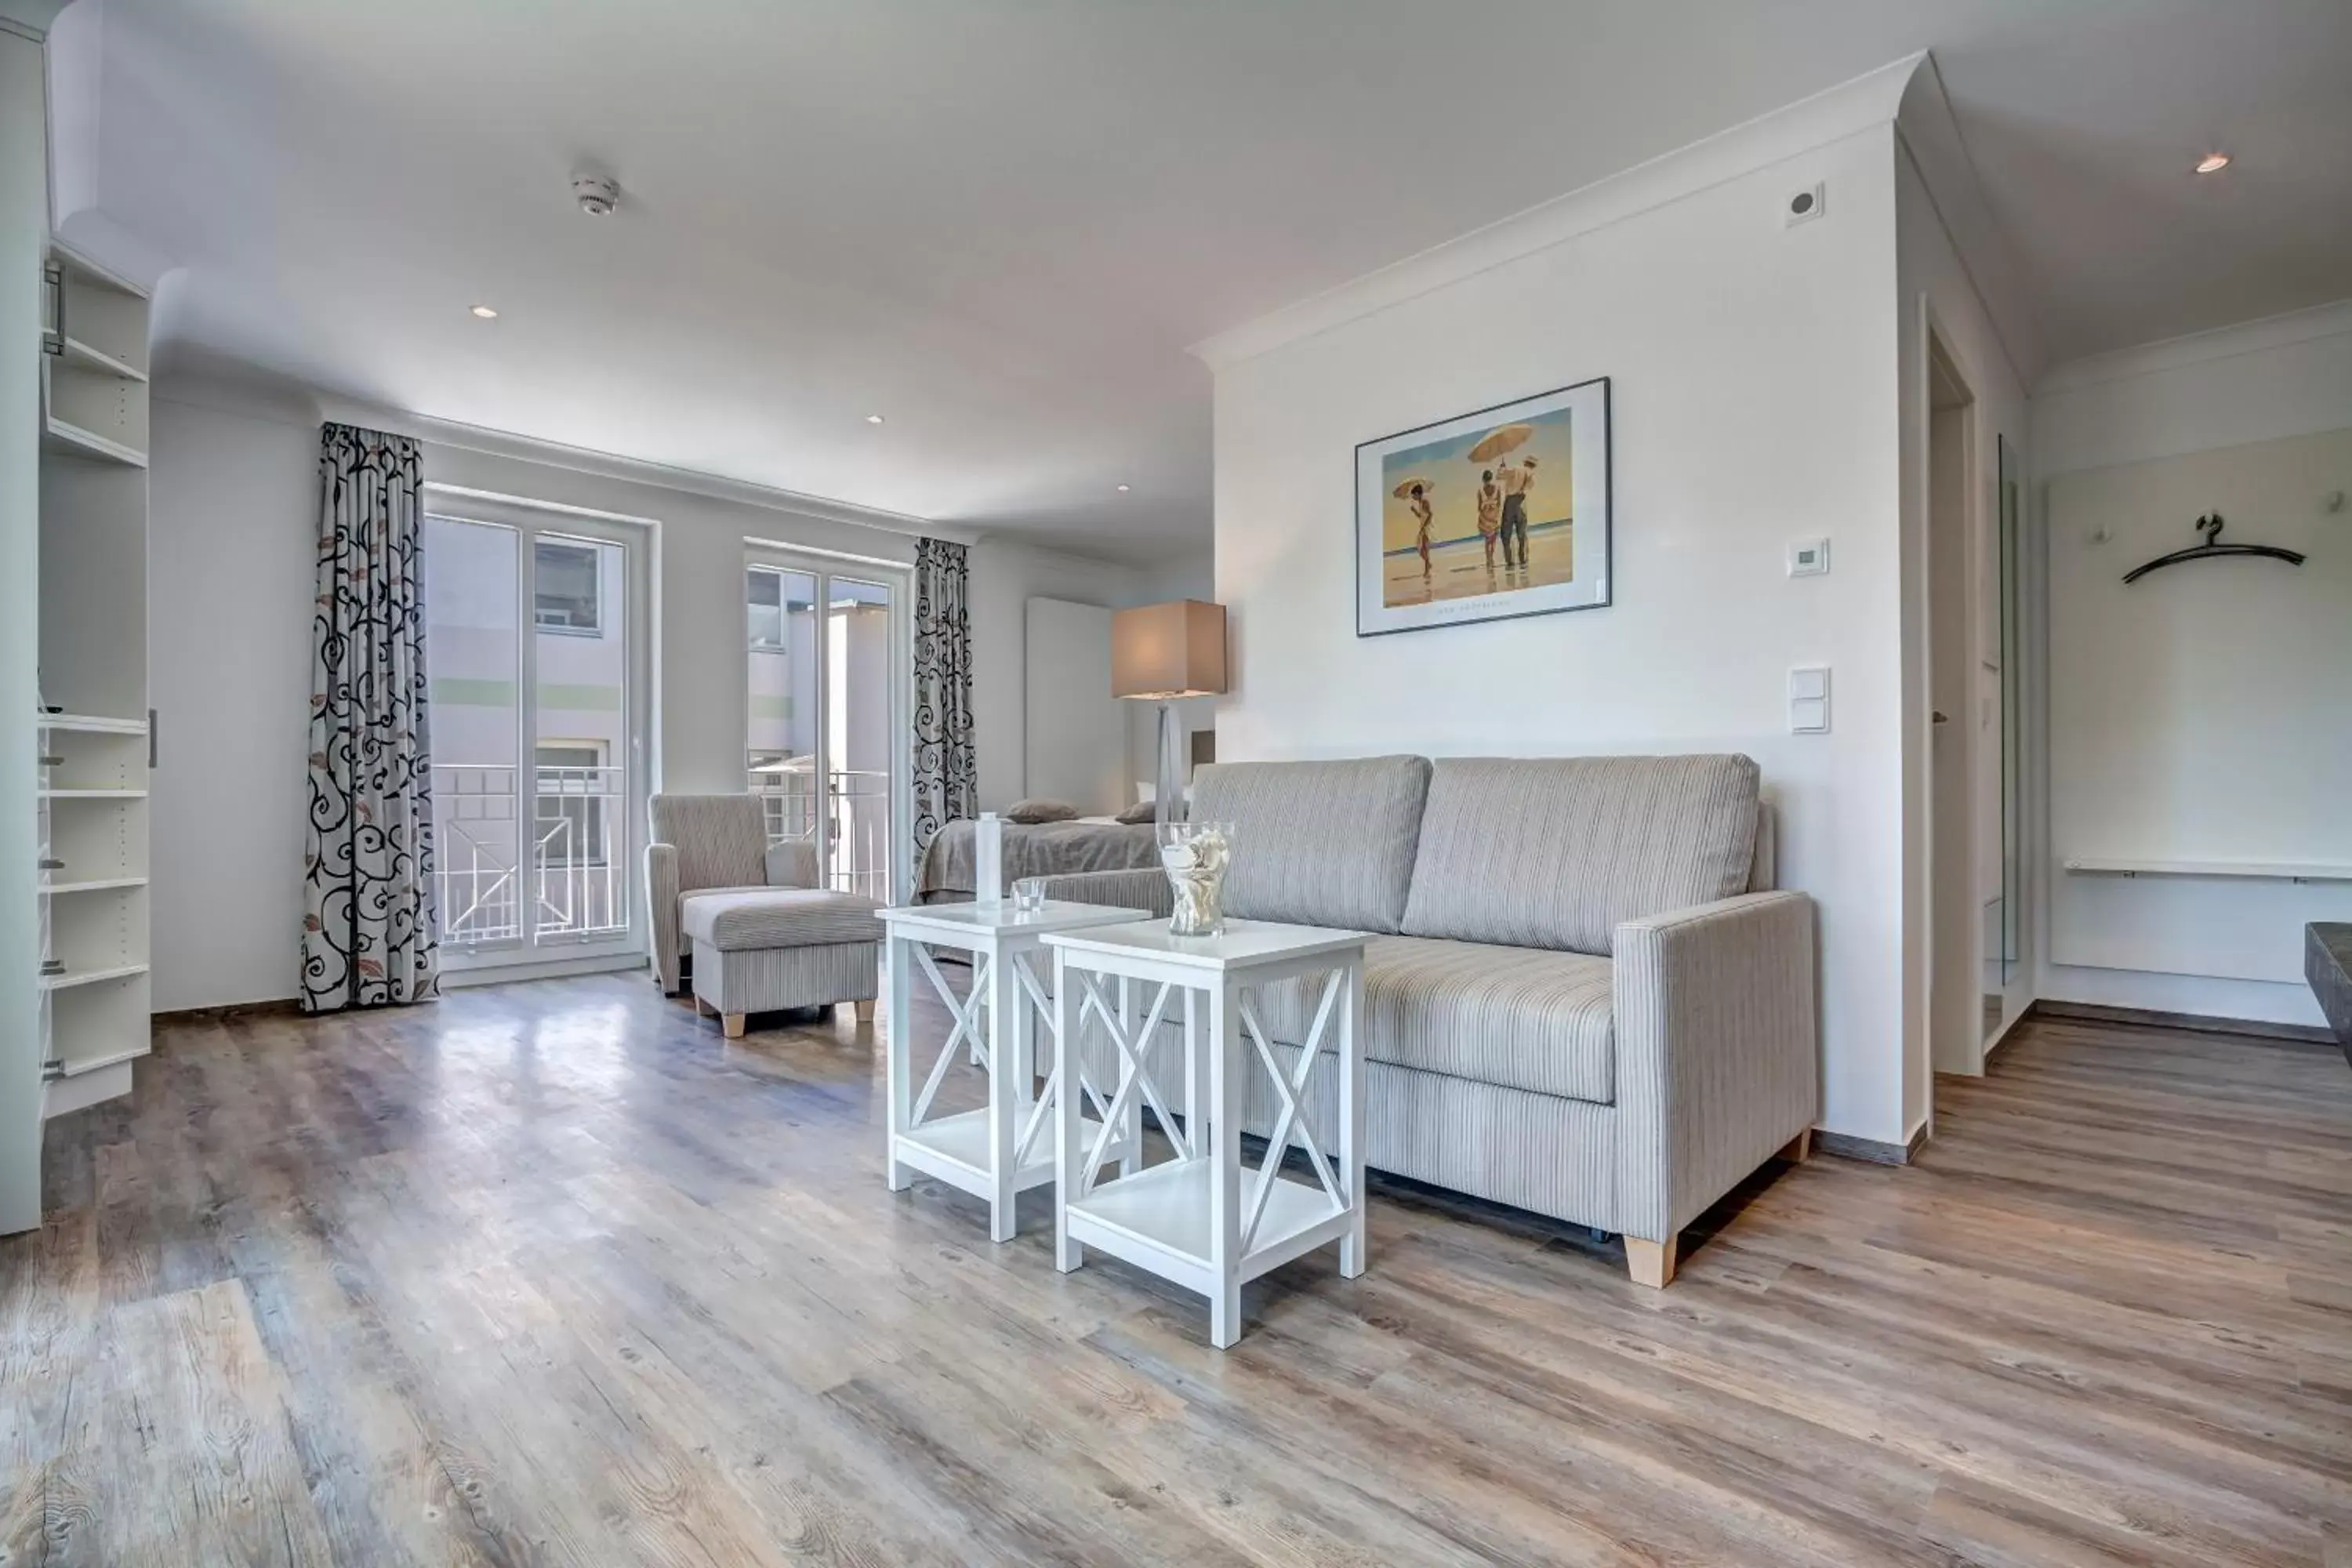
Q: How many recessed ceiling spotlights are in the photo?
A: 4